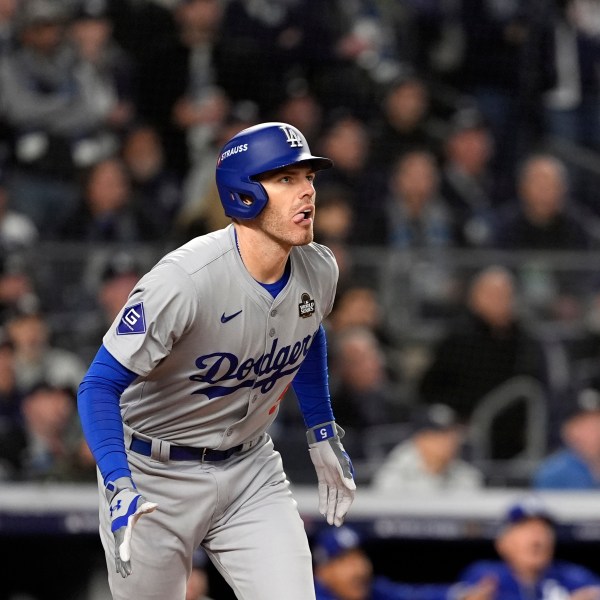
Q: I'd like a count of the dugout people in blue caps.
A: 2